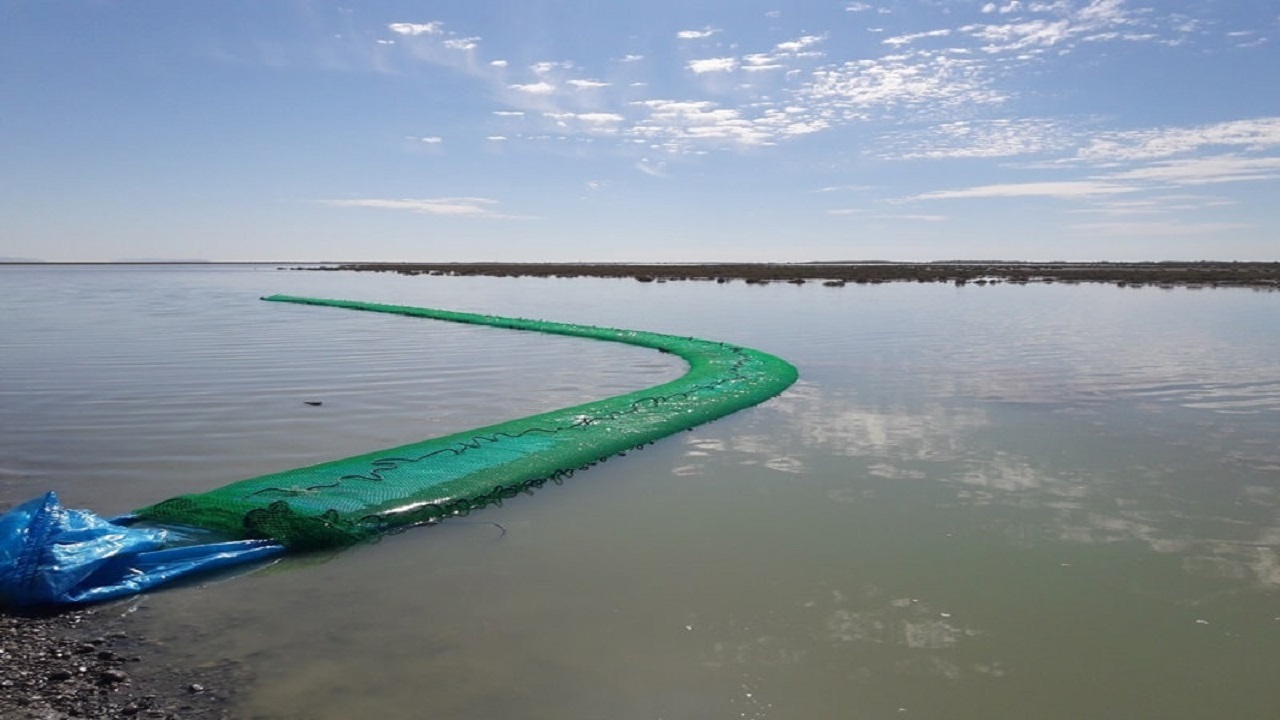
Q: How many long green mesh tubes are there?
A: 1